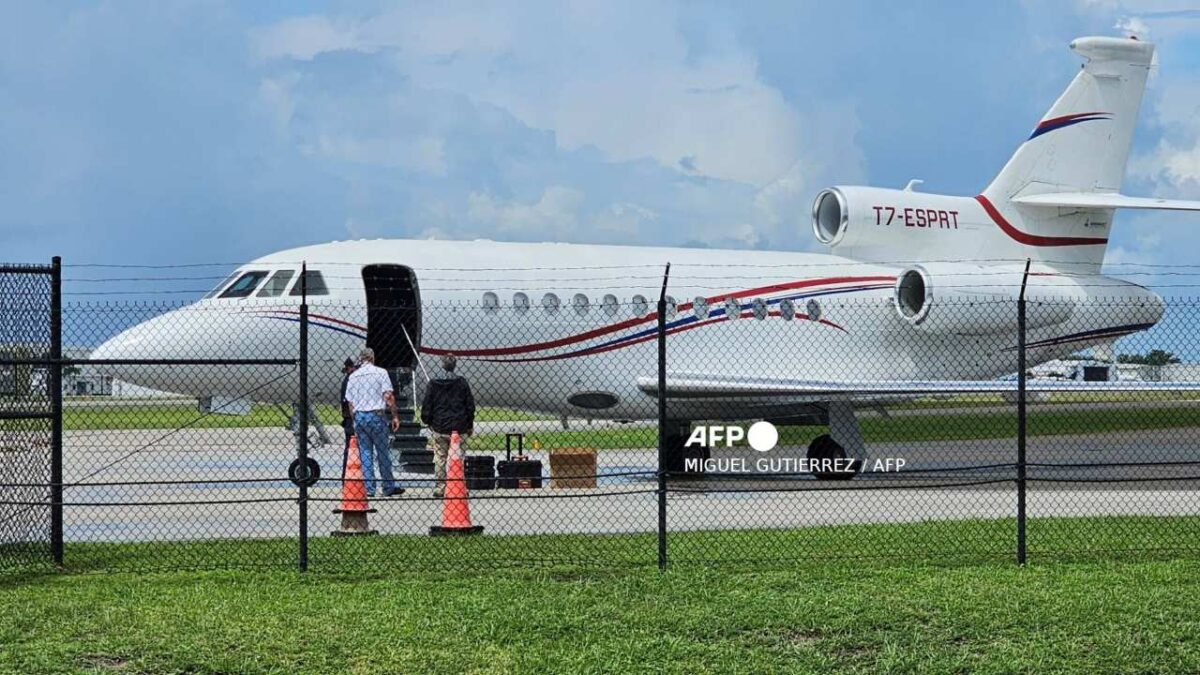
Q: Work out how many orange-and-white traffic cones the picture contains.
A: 2